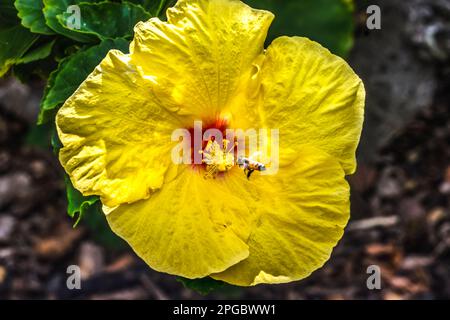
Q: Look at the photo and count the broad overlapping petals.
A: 5